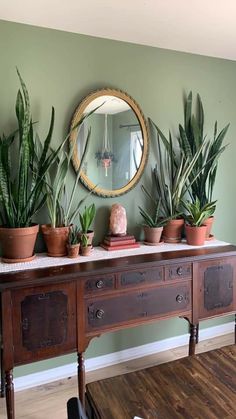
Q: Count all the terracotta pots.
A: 9